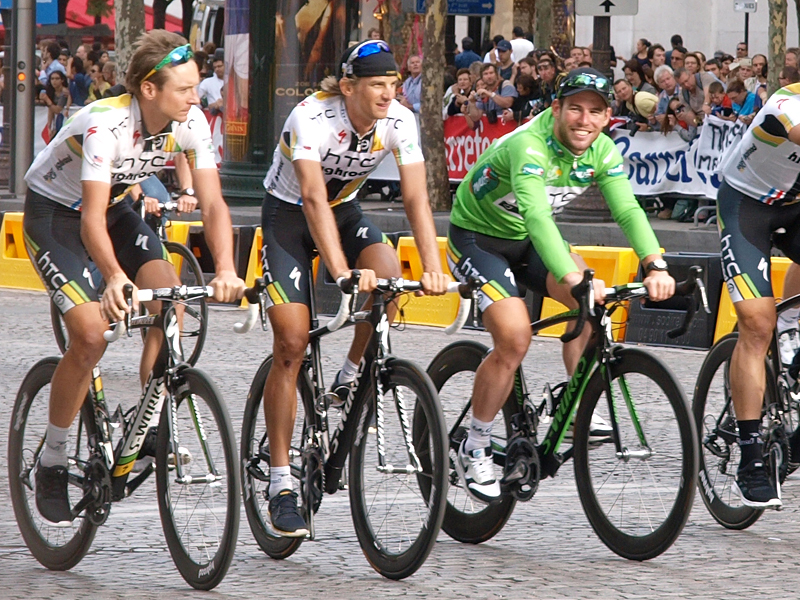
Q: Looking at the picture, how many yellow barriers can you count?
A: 6